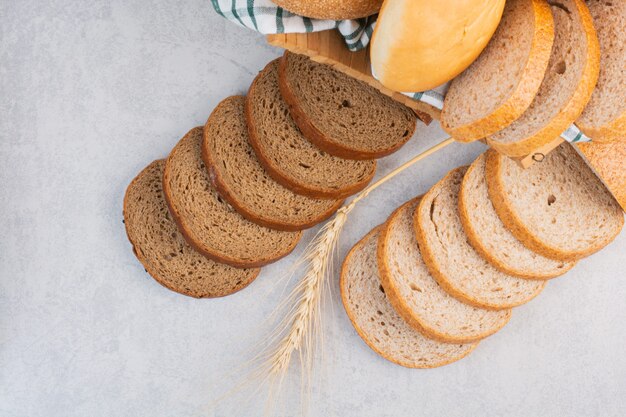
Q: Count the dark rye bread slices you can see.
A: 5